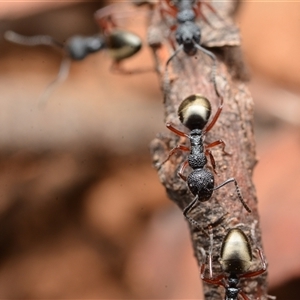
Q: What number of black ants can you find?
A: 4